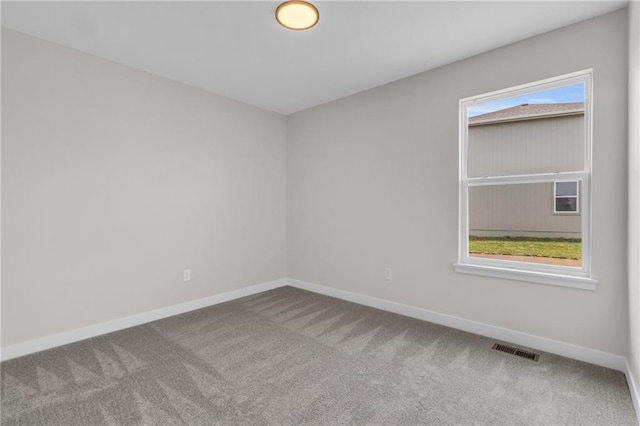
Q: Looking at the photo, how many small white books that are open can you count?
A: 0